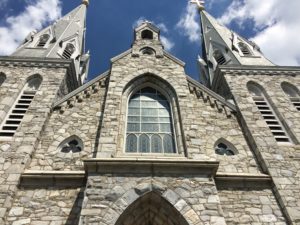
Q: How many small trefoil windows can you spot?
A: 2